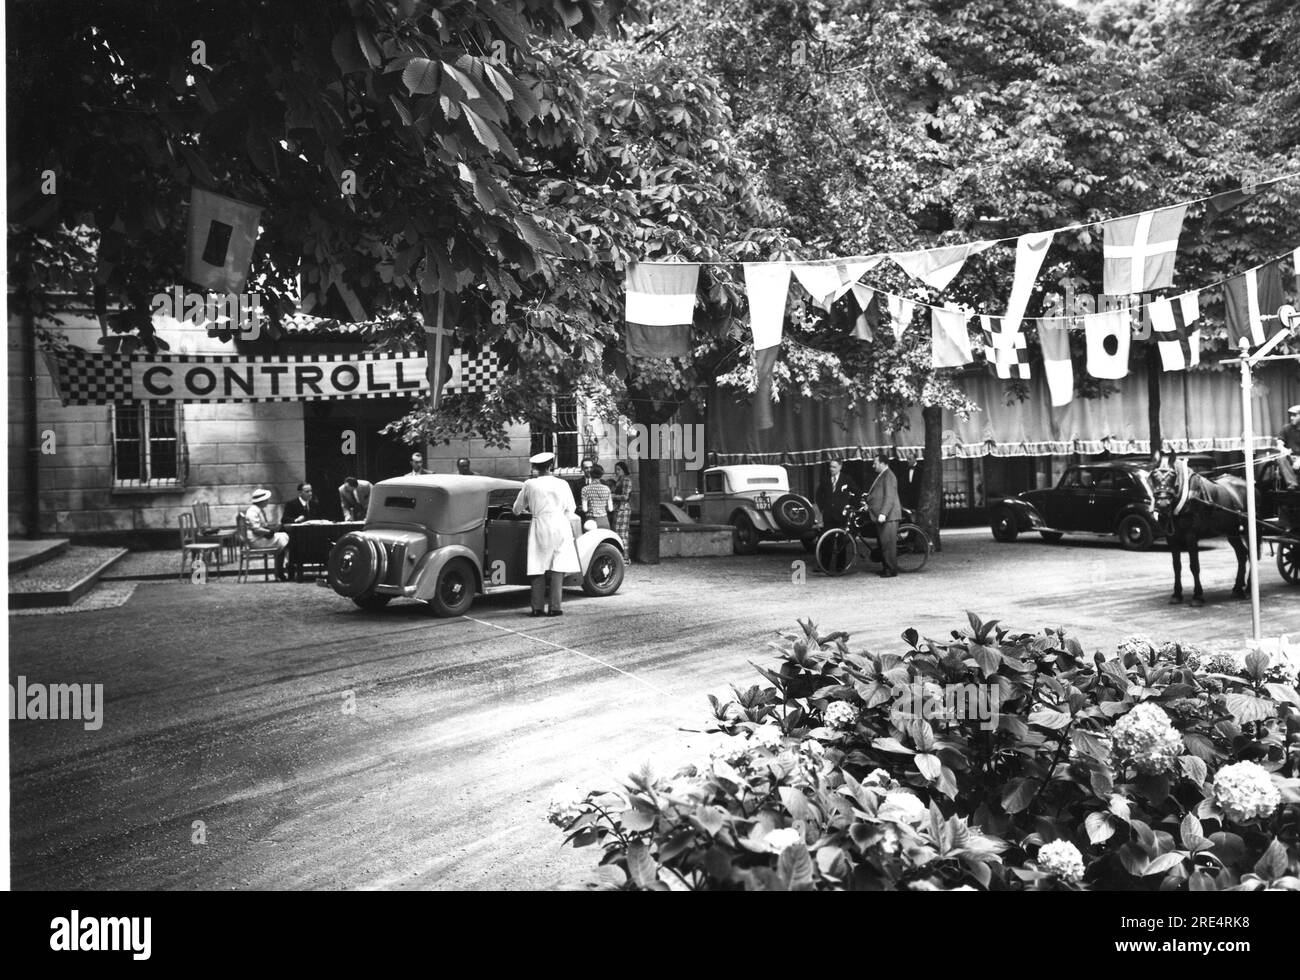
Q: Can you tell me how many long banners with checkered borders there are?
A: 1